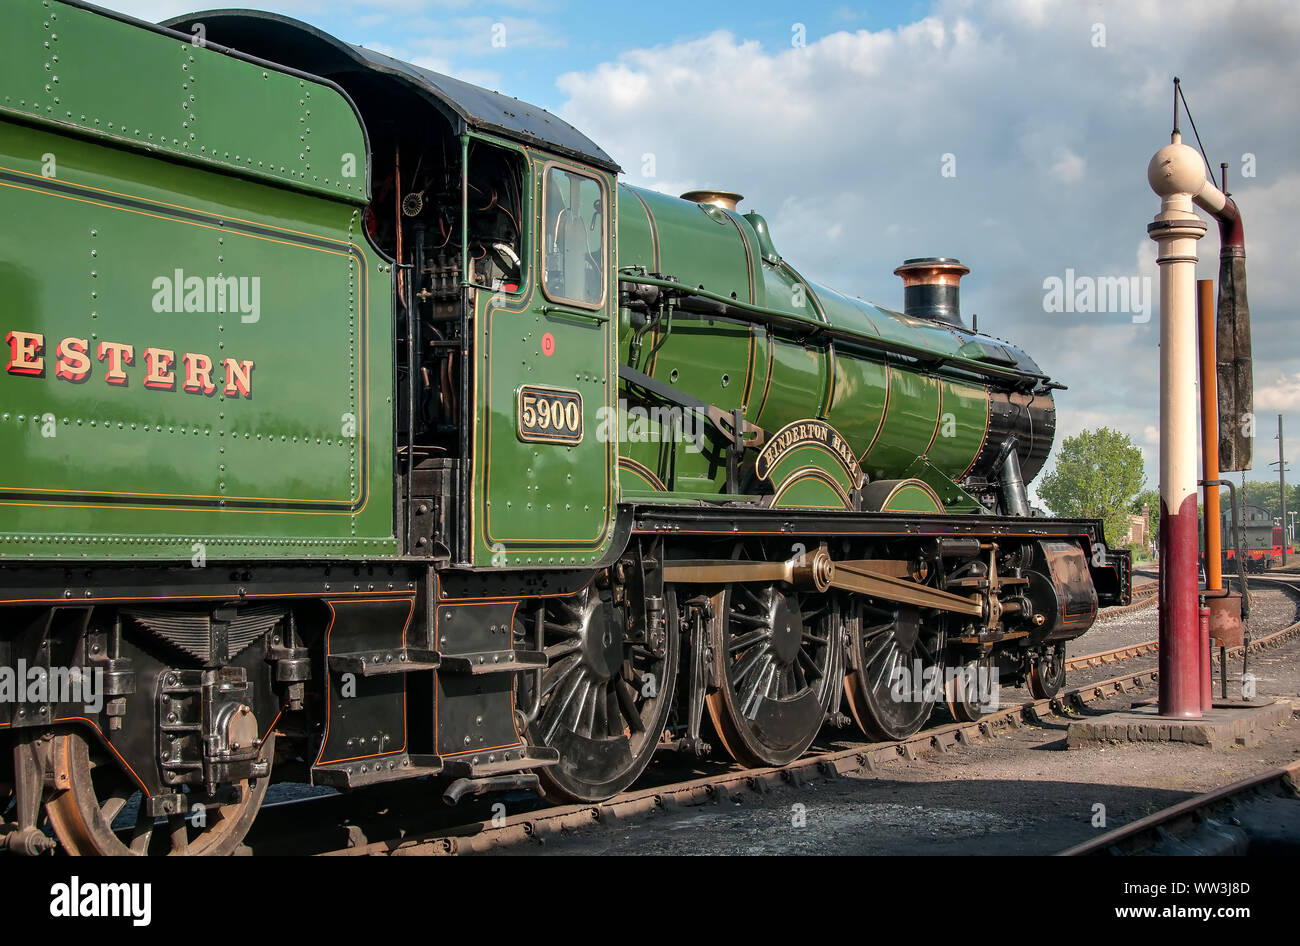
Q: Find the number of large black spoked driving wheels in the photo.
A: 3